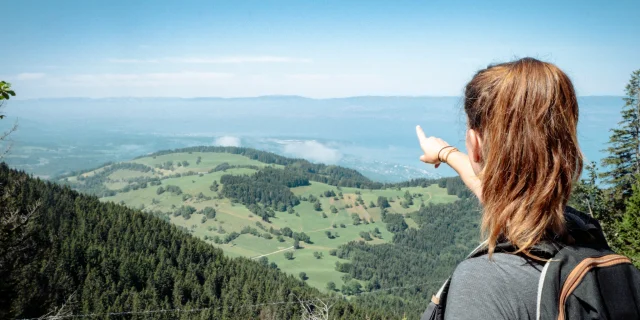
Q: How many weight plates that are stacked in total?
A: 0